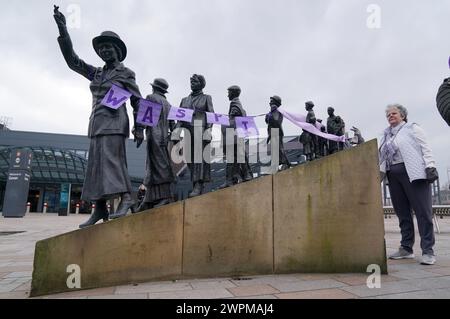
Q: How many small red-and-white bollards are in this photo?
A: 5